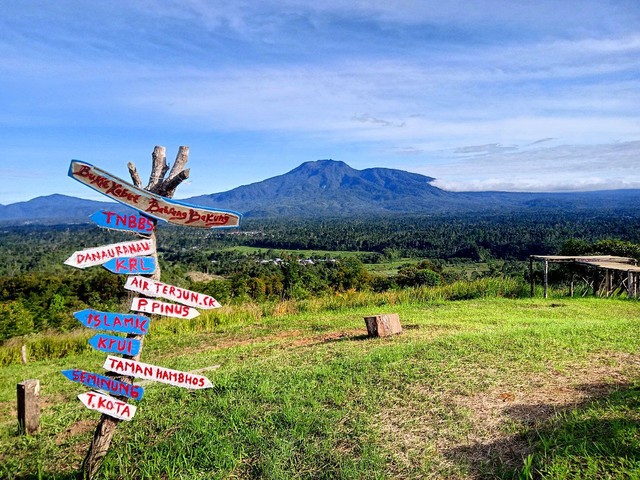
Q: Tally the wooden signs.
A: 11